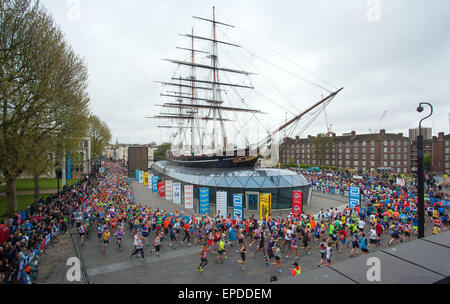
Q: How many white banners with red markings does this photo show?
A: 2